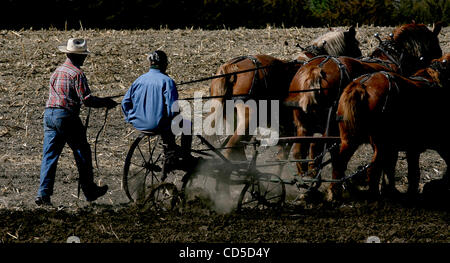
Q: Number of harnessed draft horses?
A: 3